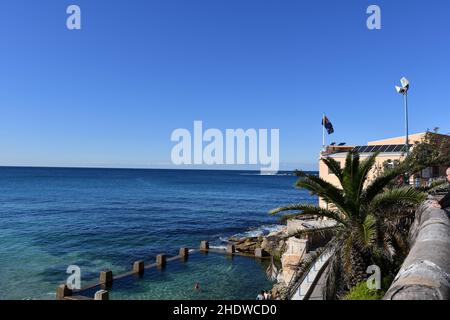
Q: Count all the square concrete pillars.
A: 9